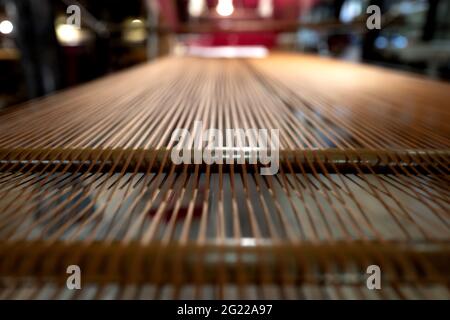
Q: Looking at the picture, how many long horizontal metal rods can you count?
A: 2